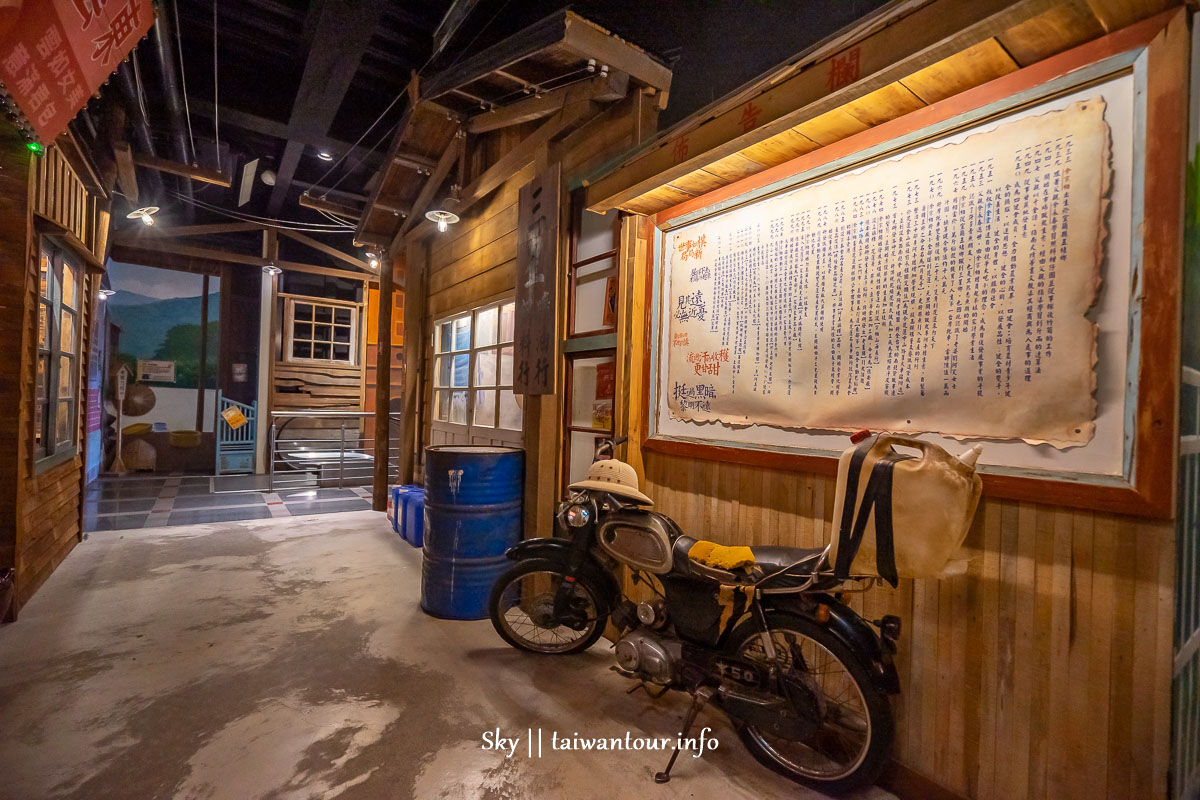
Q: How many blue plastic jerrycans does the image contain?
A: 3